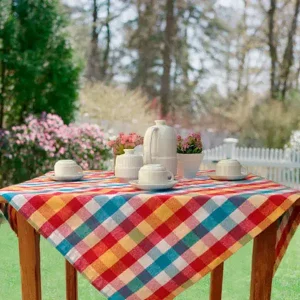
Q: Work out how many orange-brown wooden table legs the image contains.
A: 4